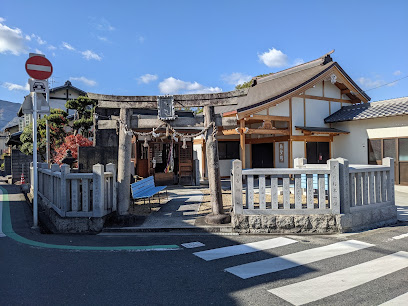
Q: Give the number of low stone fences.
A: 2